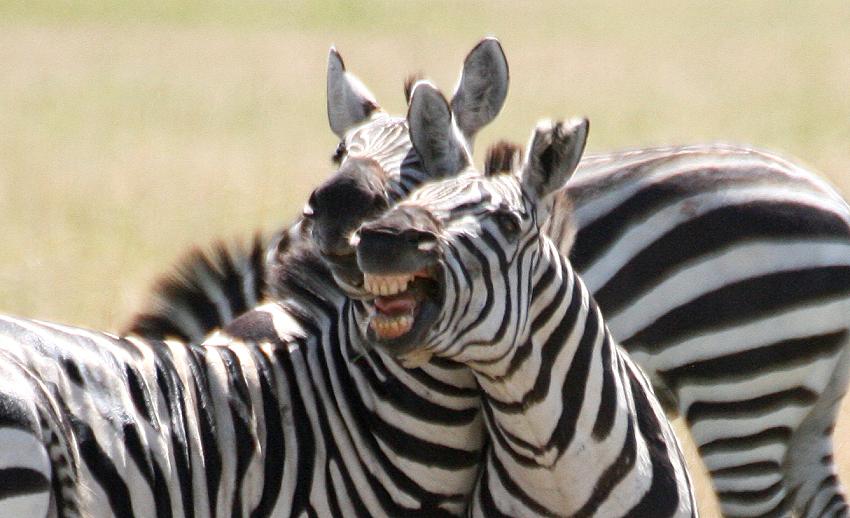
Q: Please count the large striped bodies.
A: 3